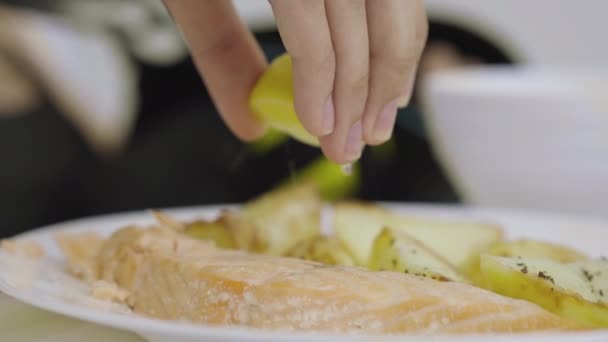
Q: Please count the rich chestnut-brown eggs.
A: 0